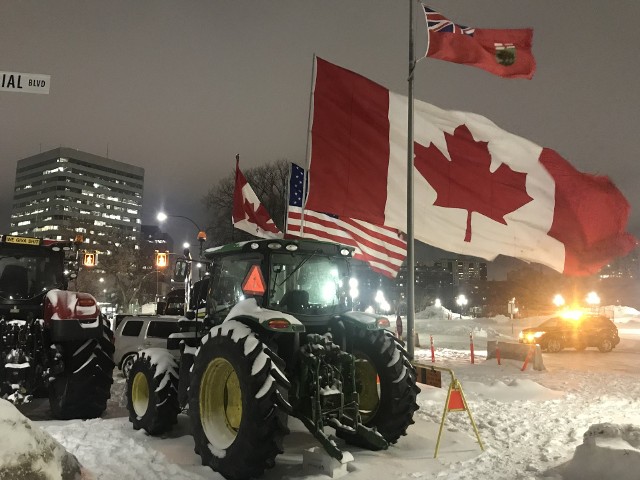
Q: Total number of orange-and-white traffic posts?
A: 4